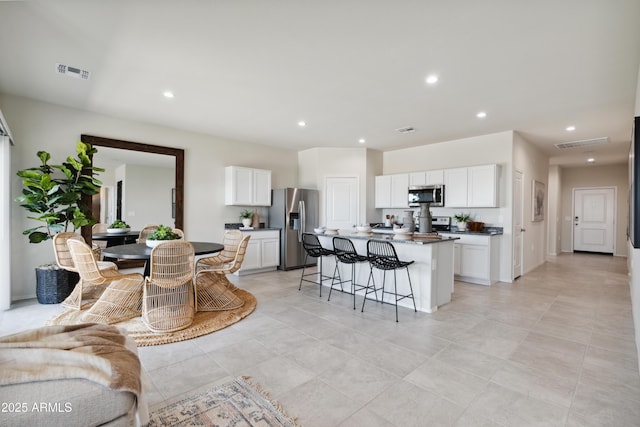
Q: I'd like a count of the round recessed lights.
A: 7